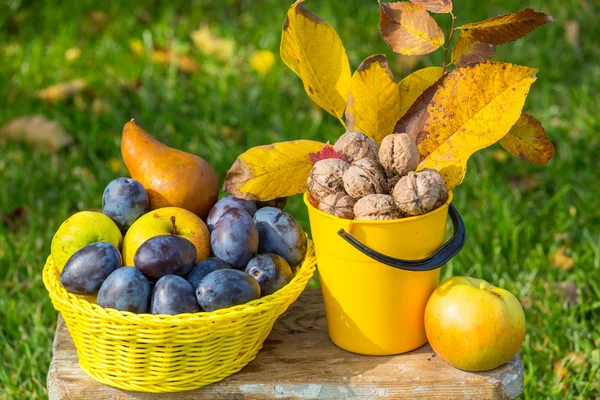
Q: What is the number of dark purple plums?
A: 11